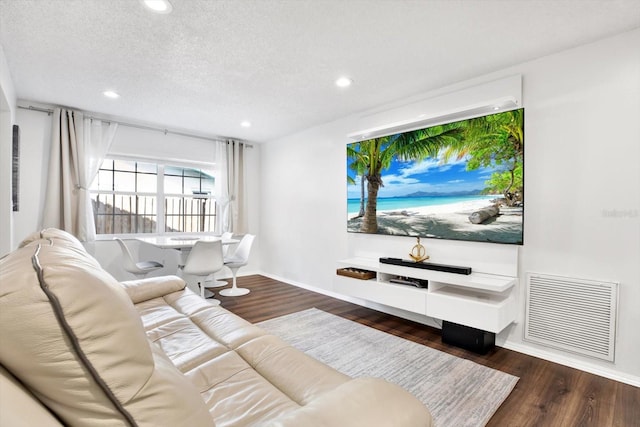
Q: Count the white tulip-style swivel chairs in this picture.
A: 4